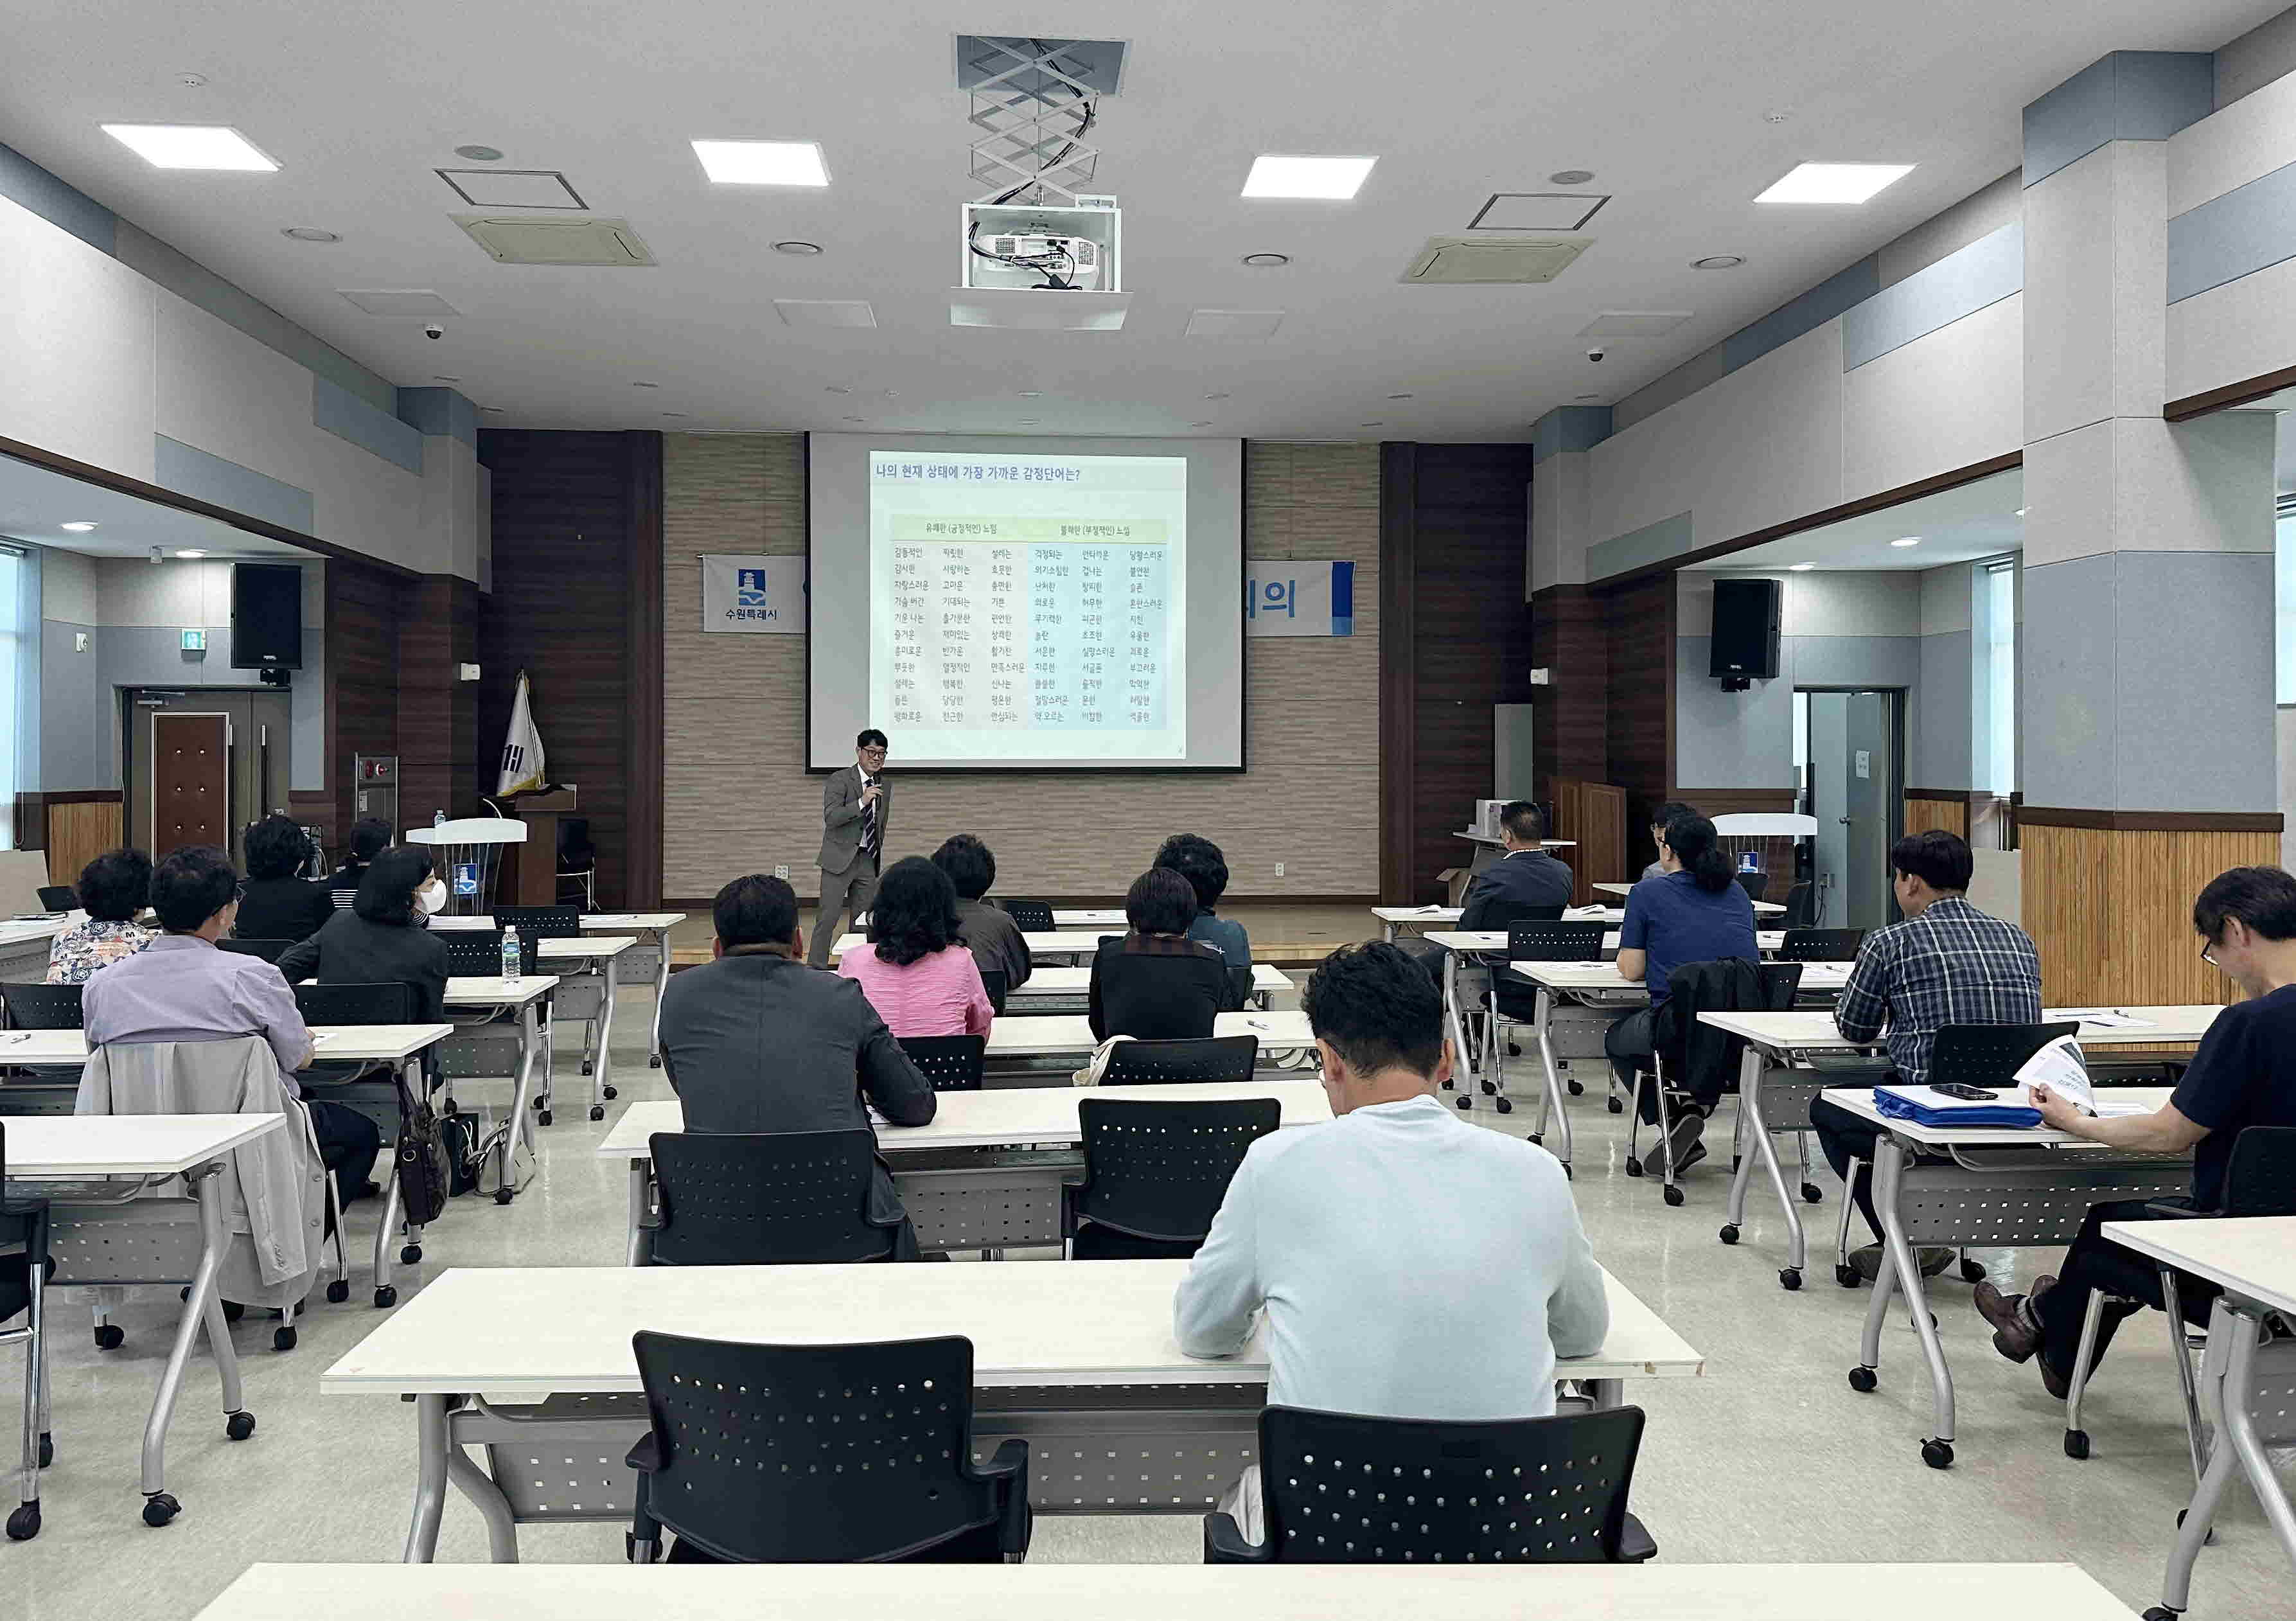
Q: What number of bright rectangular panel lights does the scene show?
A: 4